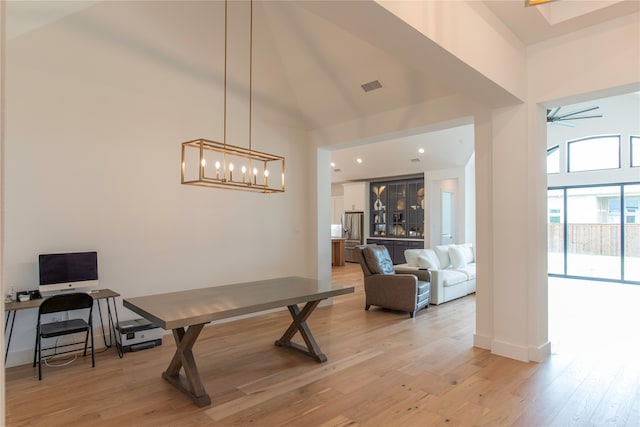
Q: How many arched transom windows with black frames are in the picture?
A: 3